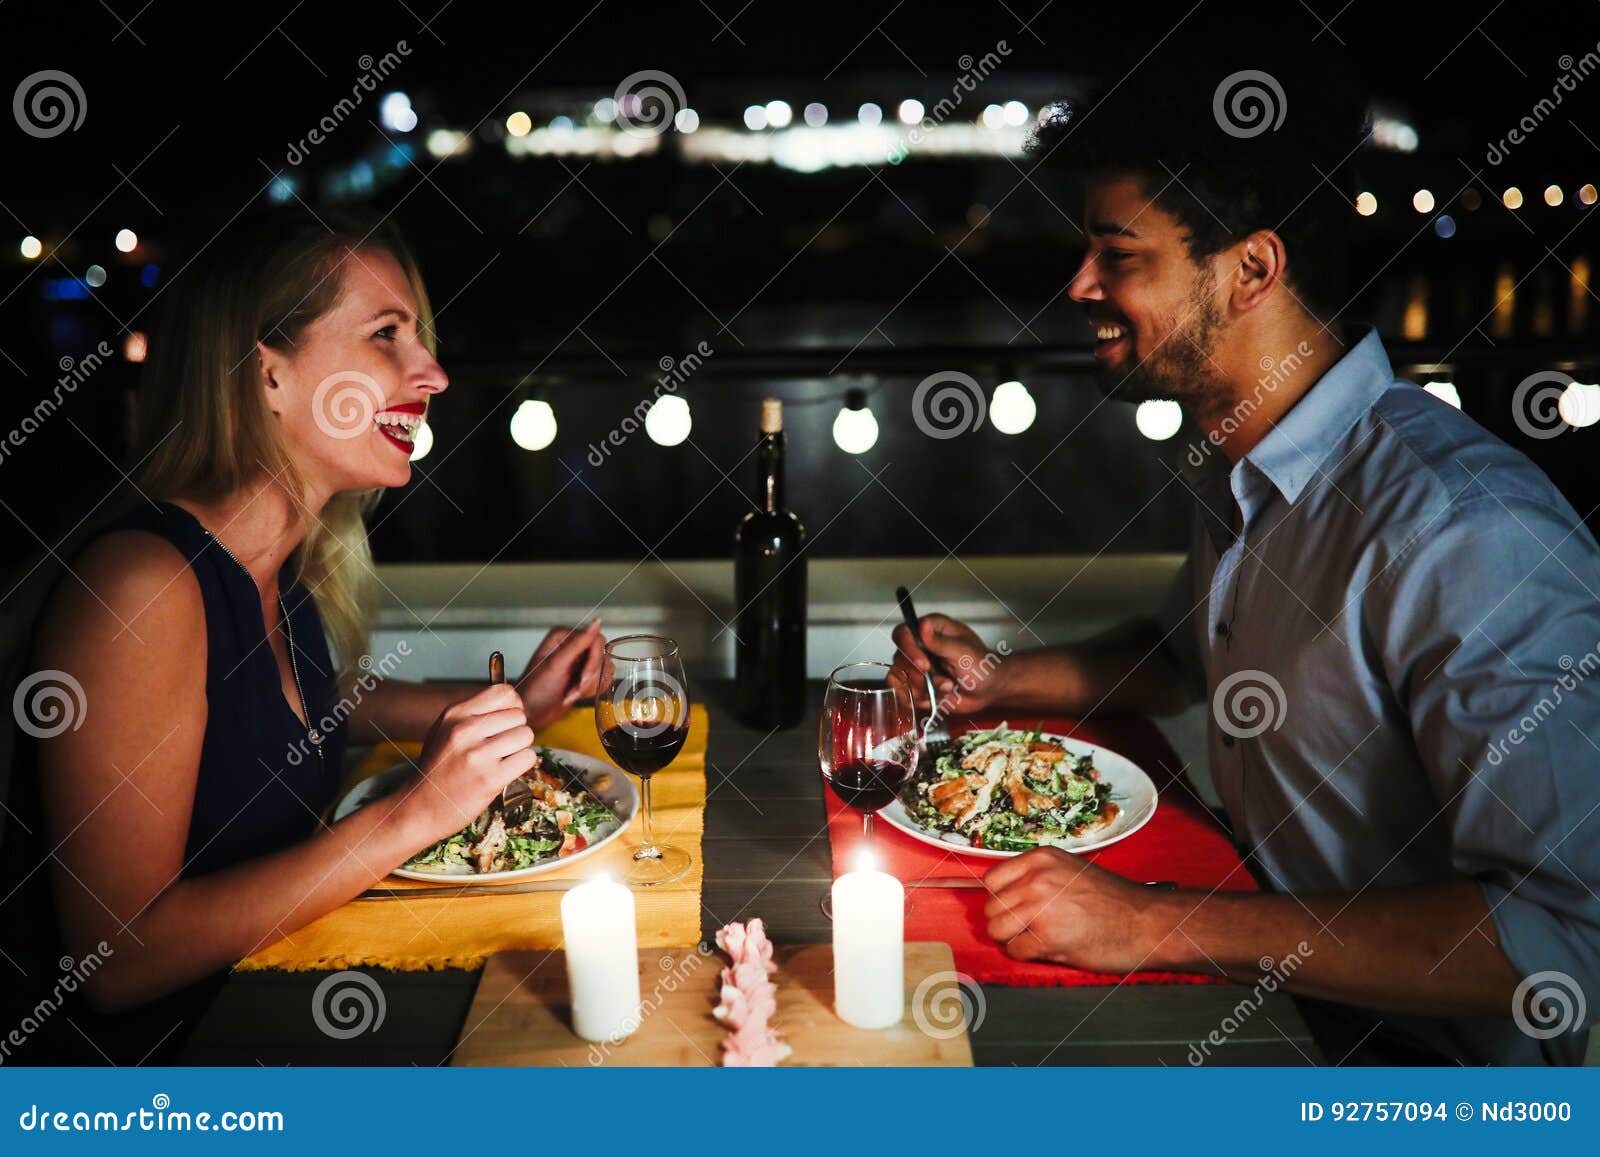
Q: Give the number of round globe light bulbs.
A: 8